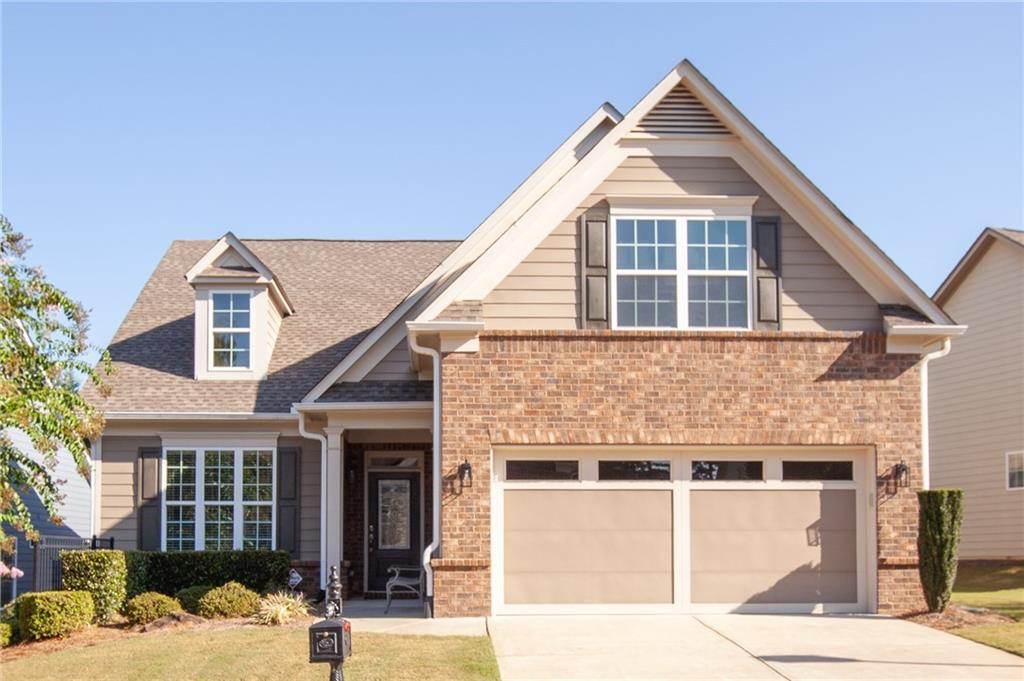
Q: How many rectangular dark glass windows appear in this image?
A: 4